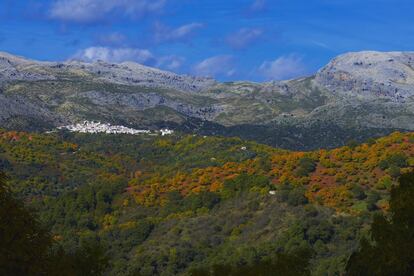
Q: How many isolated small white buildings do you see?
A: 2